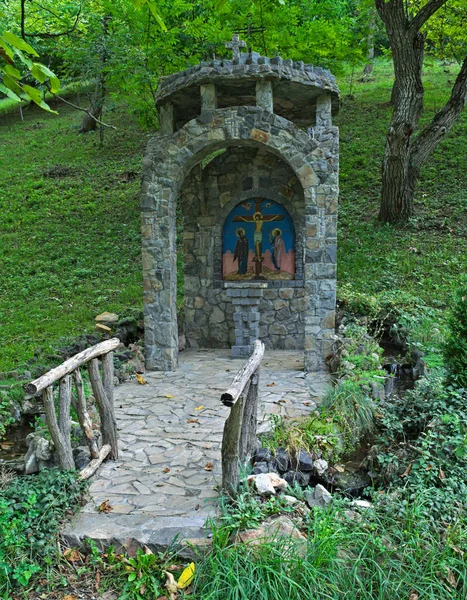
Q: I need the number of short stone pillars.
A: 4